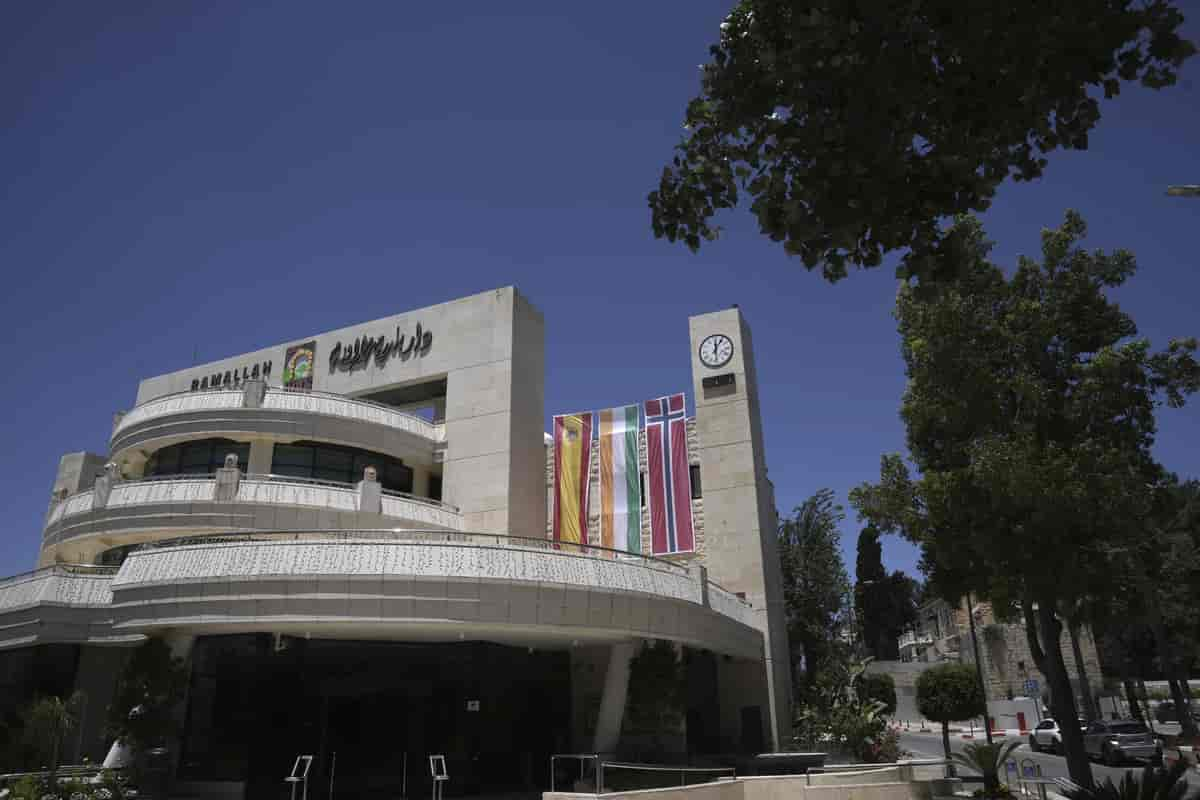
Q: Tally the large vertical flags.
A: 3